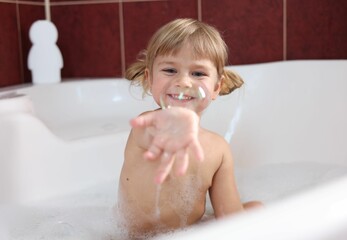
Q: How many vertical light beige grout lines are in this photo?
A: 5